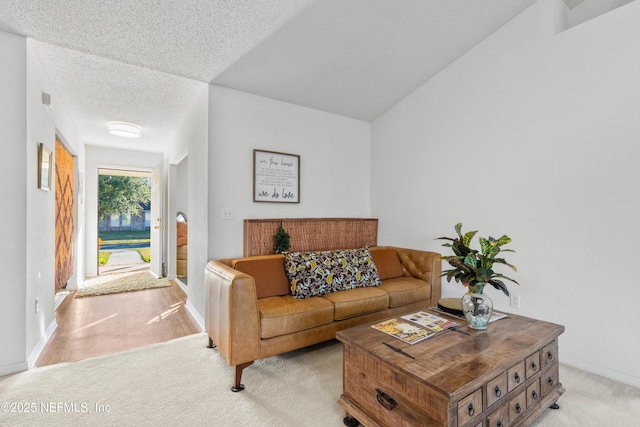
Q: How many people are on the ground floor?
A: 0